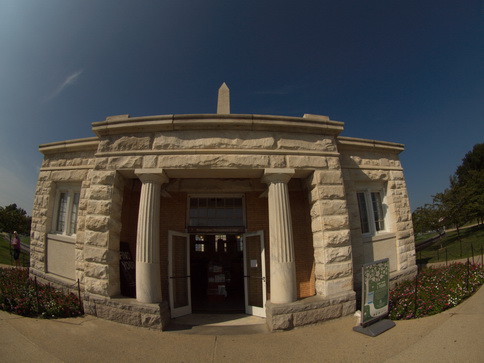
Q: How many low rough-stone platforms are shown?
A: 2